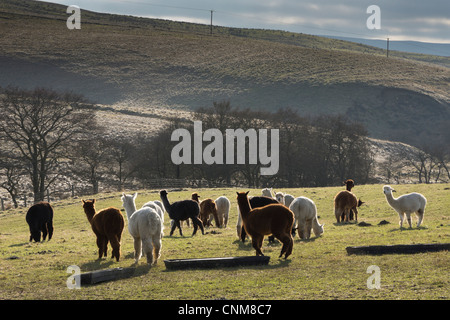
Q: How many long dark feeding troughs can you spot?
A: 3